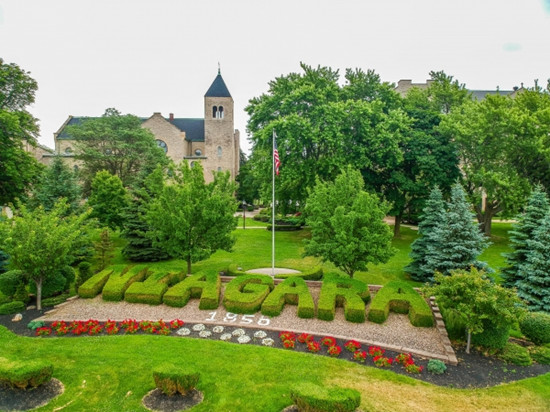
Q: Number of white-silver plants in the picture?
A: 9